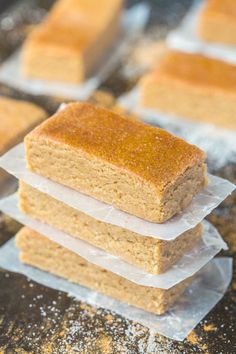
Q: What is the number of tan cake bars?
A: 7